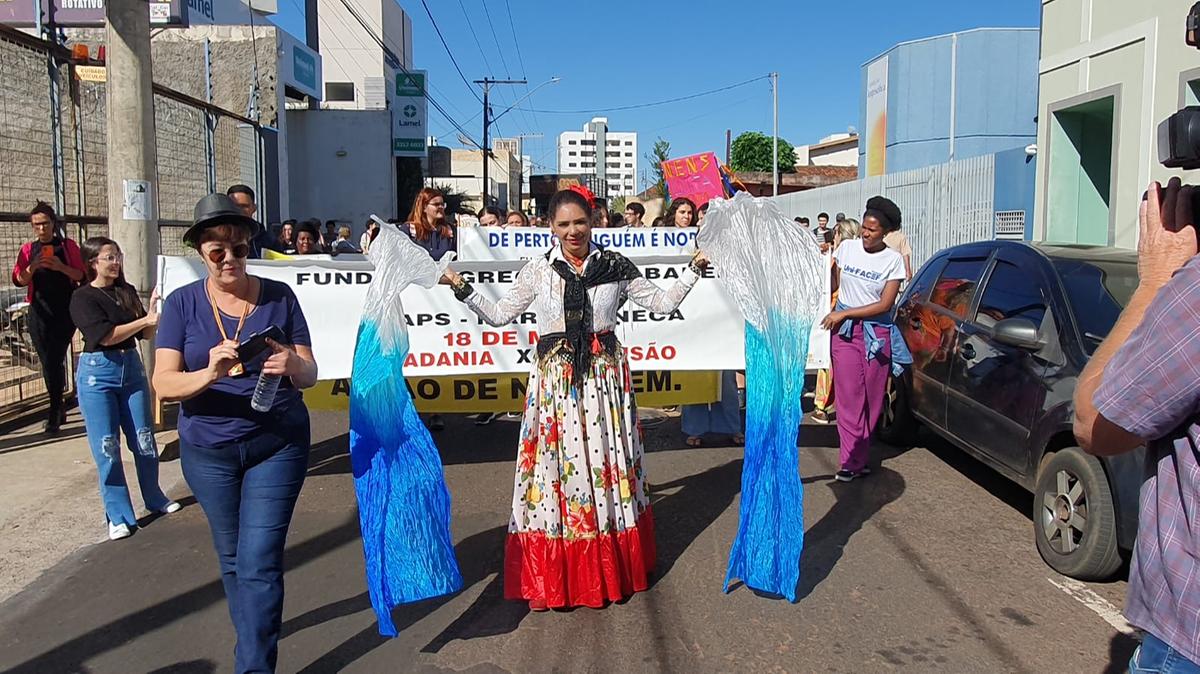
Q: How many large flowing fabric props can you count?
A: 2